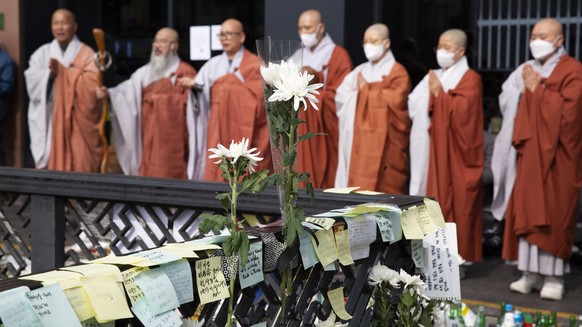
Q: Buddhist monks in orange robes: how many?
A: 7